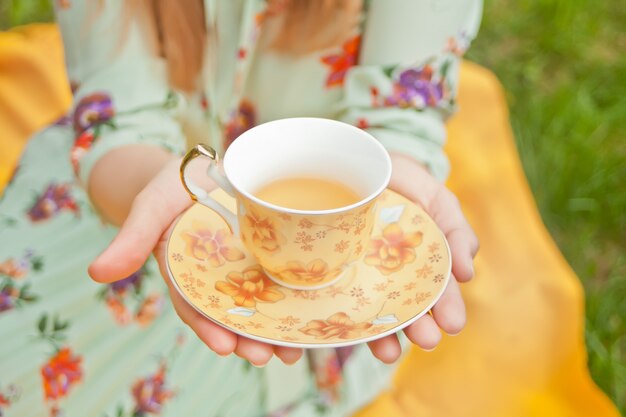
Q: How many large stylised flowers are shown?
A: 6